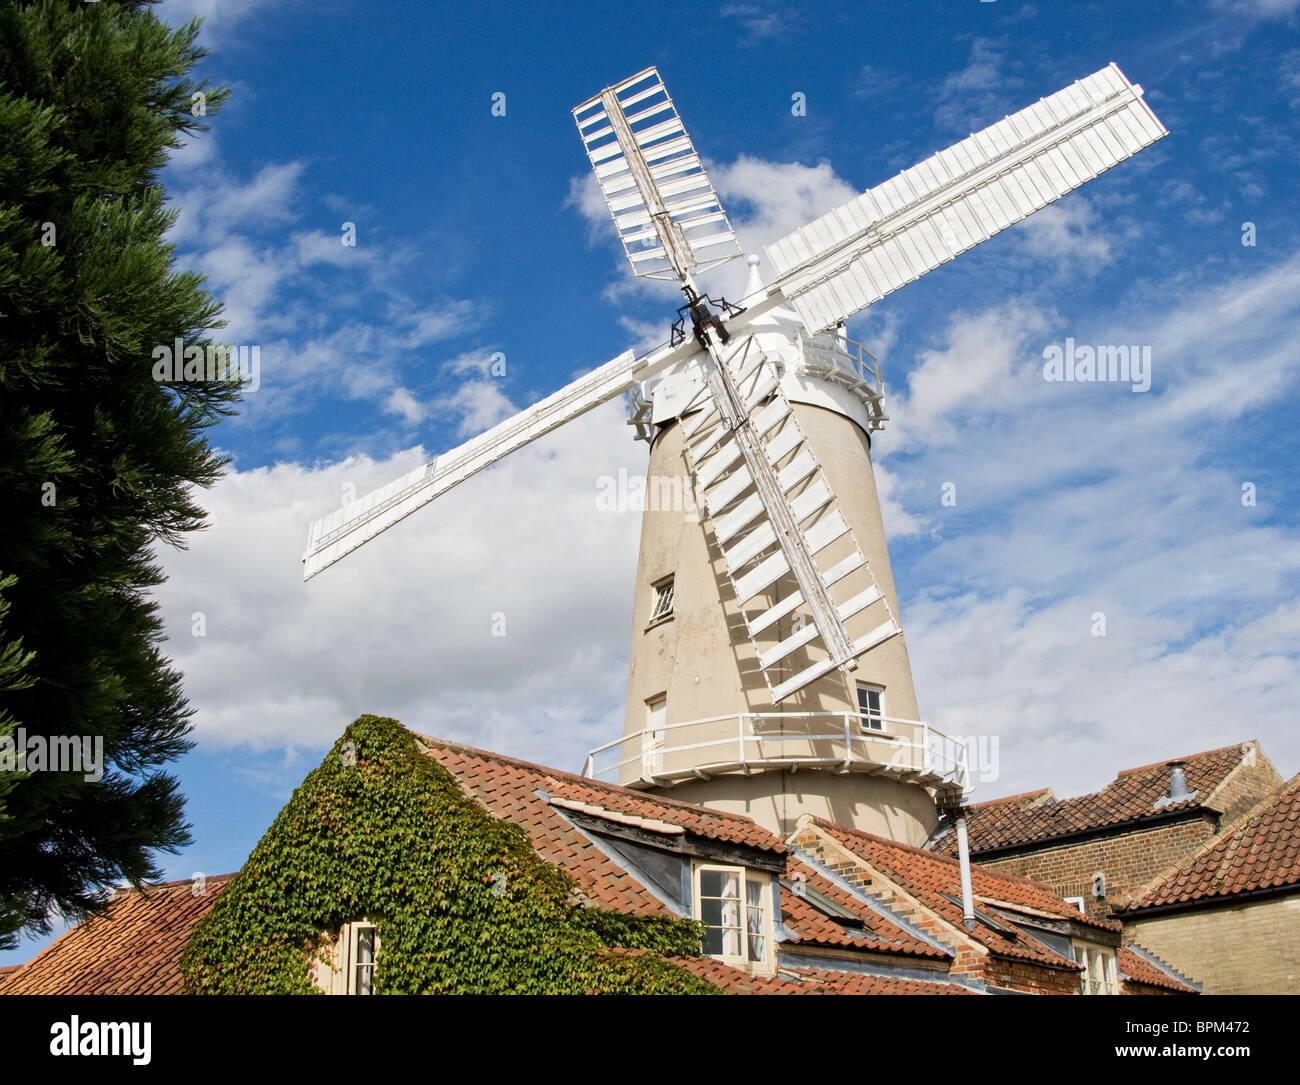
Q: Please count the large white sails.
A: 4